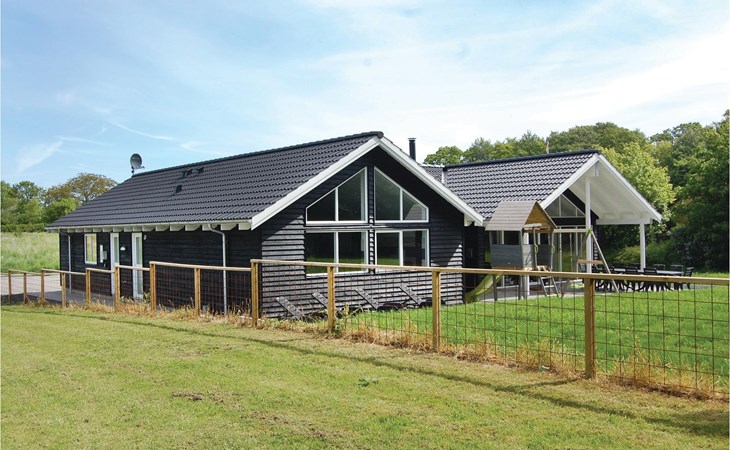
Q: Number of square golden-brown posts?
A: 12